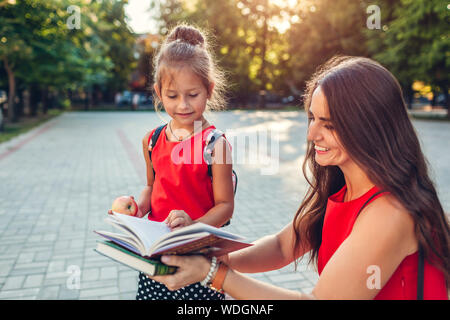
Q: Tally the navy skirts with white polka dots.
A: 1